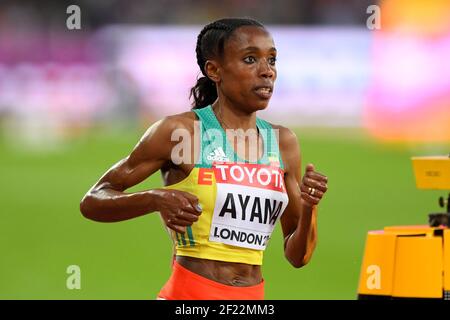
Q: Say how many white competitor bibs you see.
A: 1